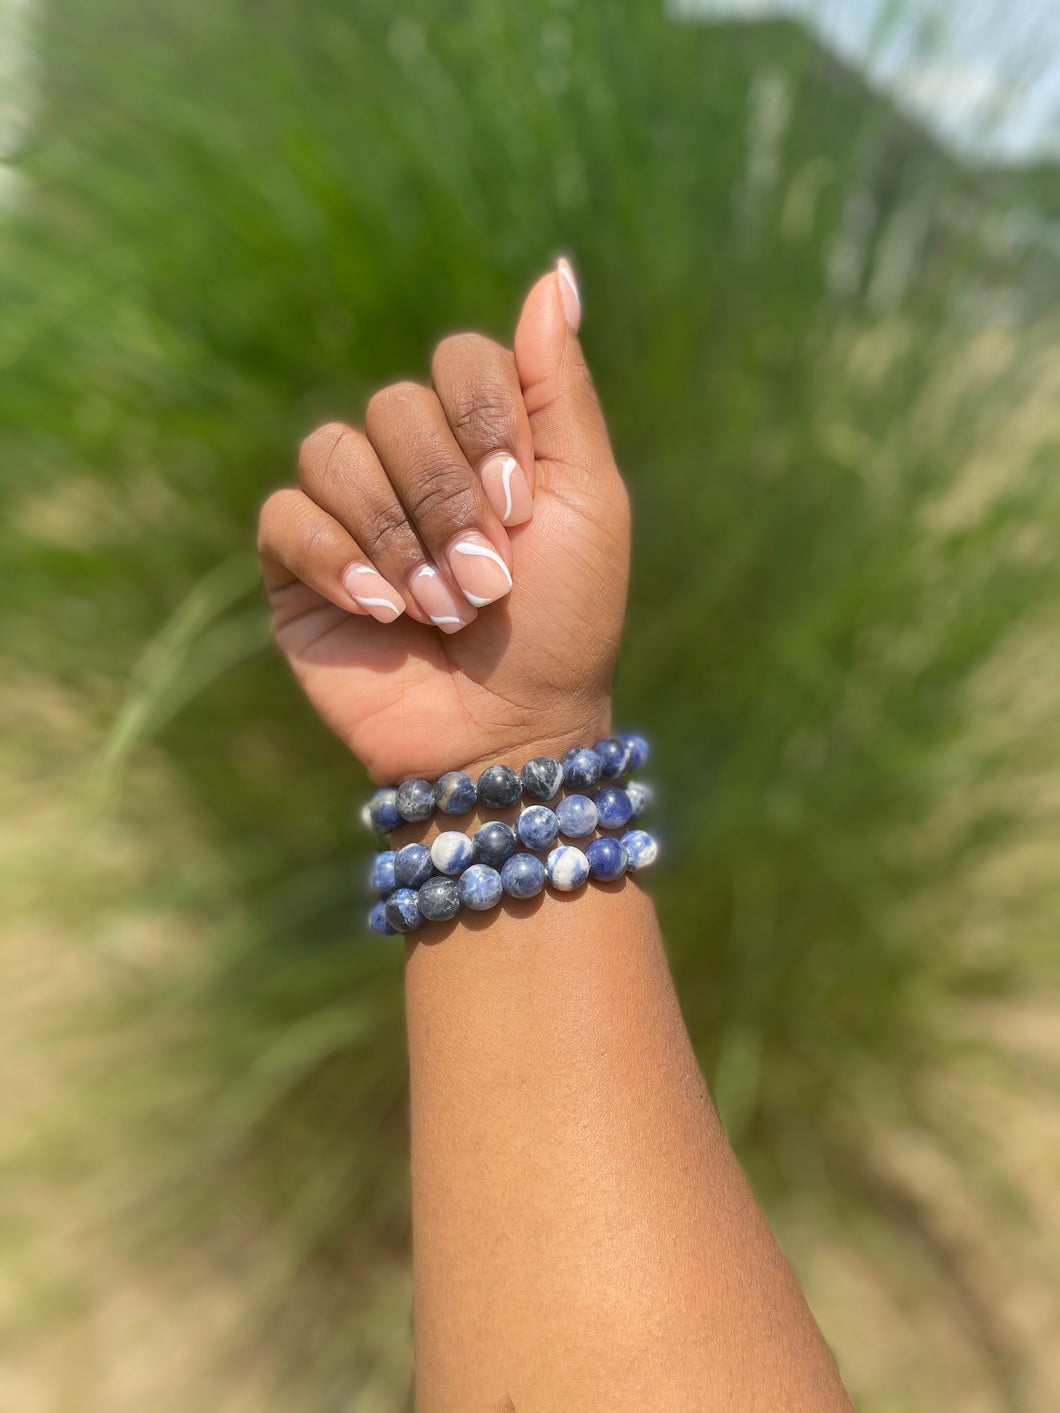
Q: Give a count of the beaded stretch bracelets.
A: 3